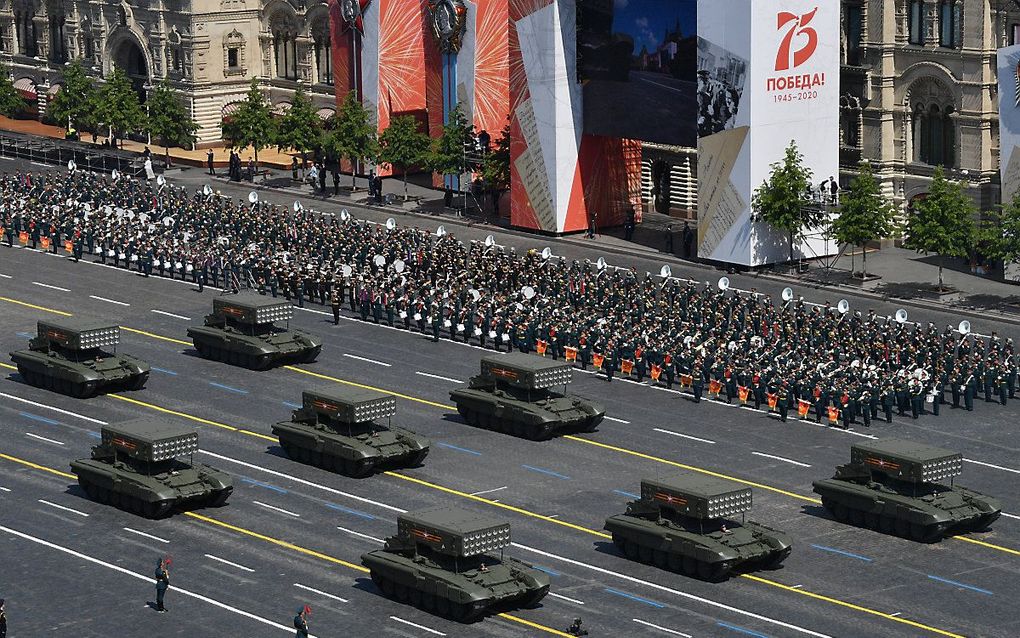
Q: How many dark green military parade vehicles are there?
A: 8